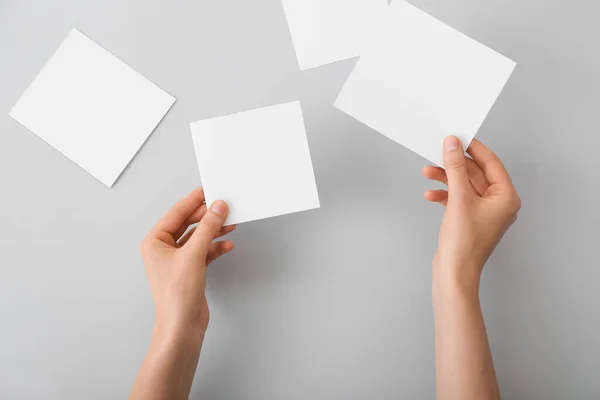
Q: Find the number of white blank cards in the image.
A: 4